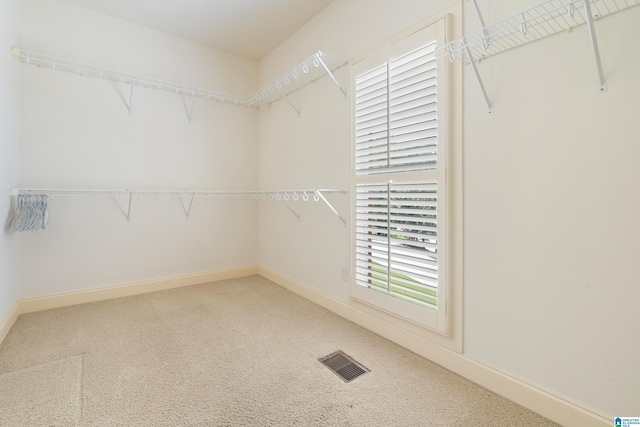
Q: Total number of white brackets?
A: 11